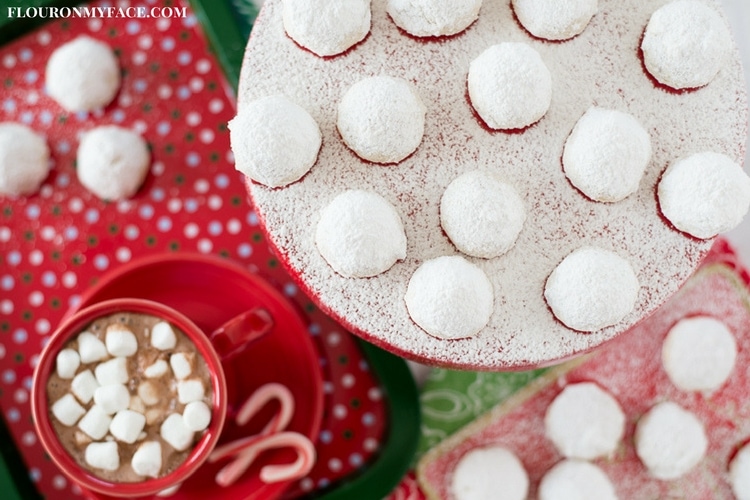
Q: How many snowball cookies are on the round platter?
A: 13